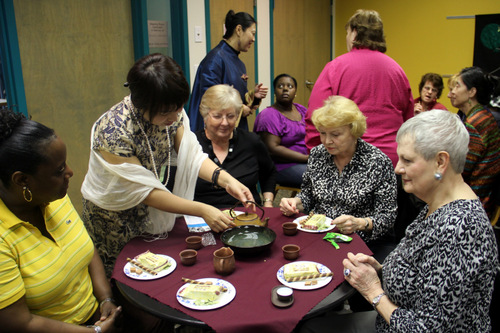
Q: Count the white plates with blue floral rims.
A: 4